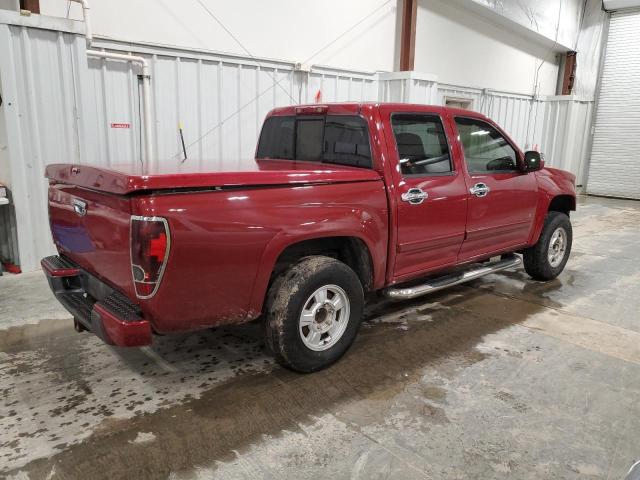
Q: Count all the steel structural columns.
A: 3